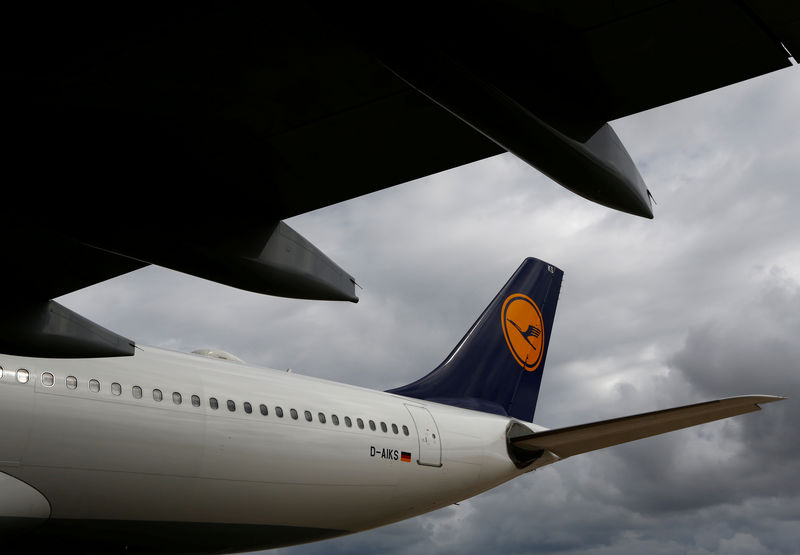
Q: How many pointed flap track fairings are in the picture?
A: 3